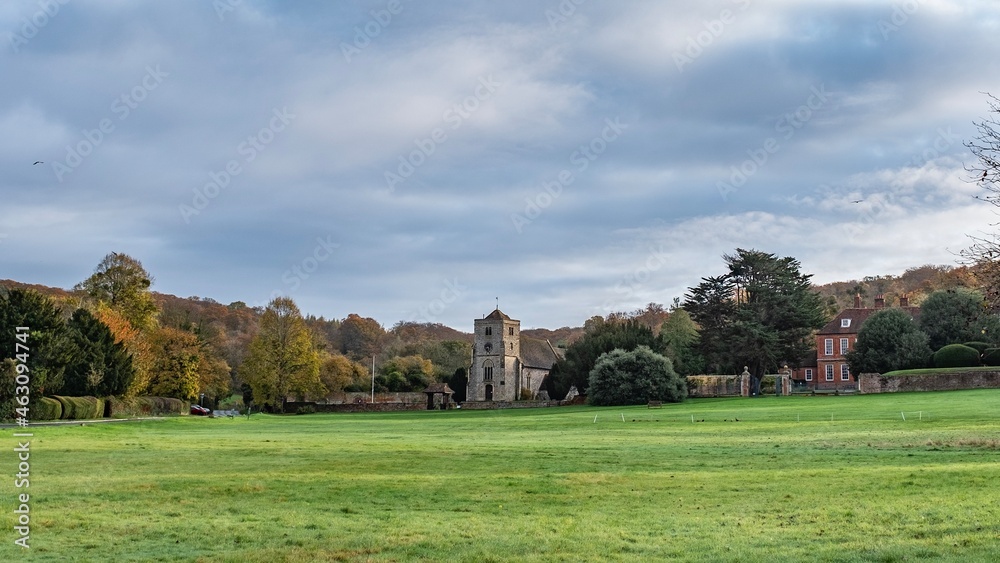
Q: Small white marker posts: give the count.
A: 7